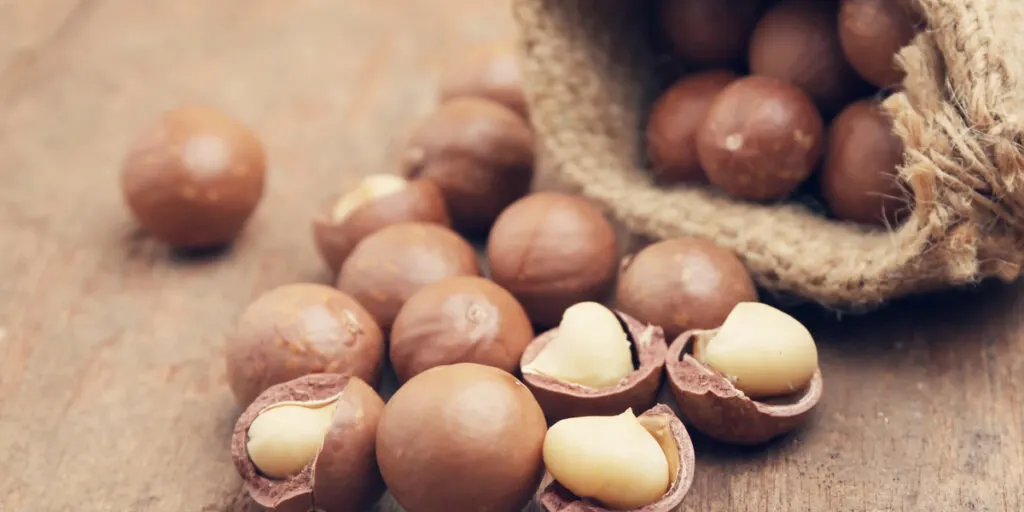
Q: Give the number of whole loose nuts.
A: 9